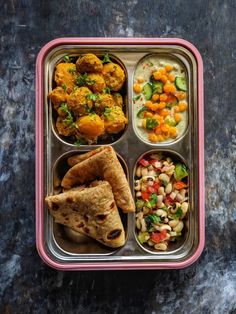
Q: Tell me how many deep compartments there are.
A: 4